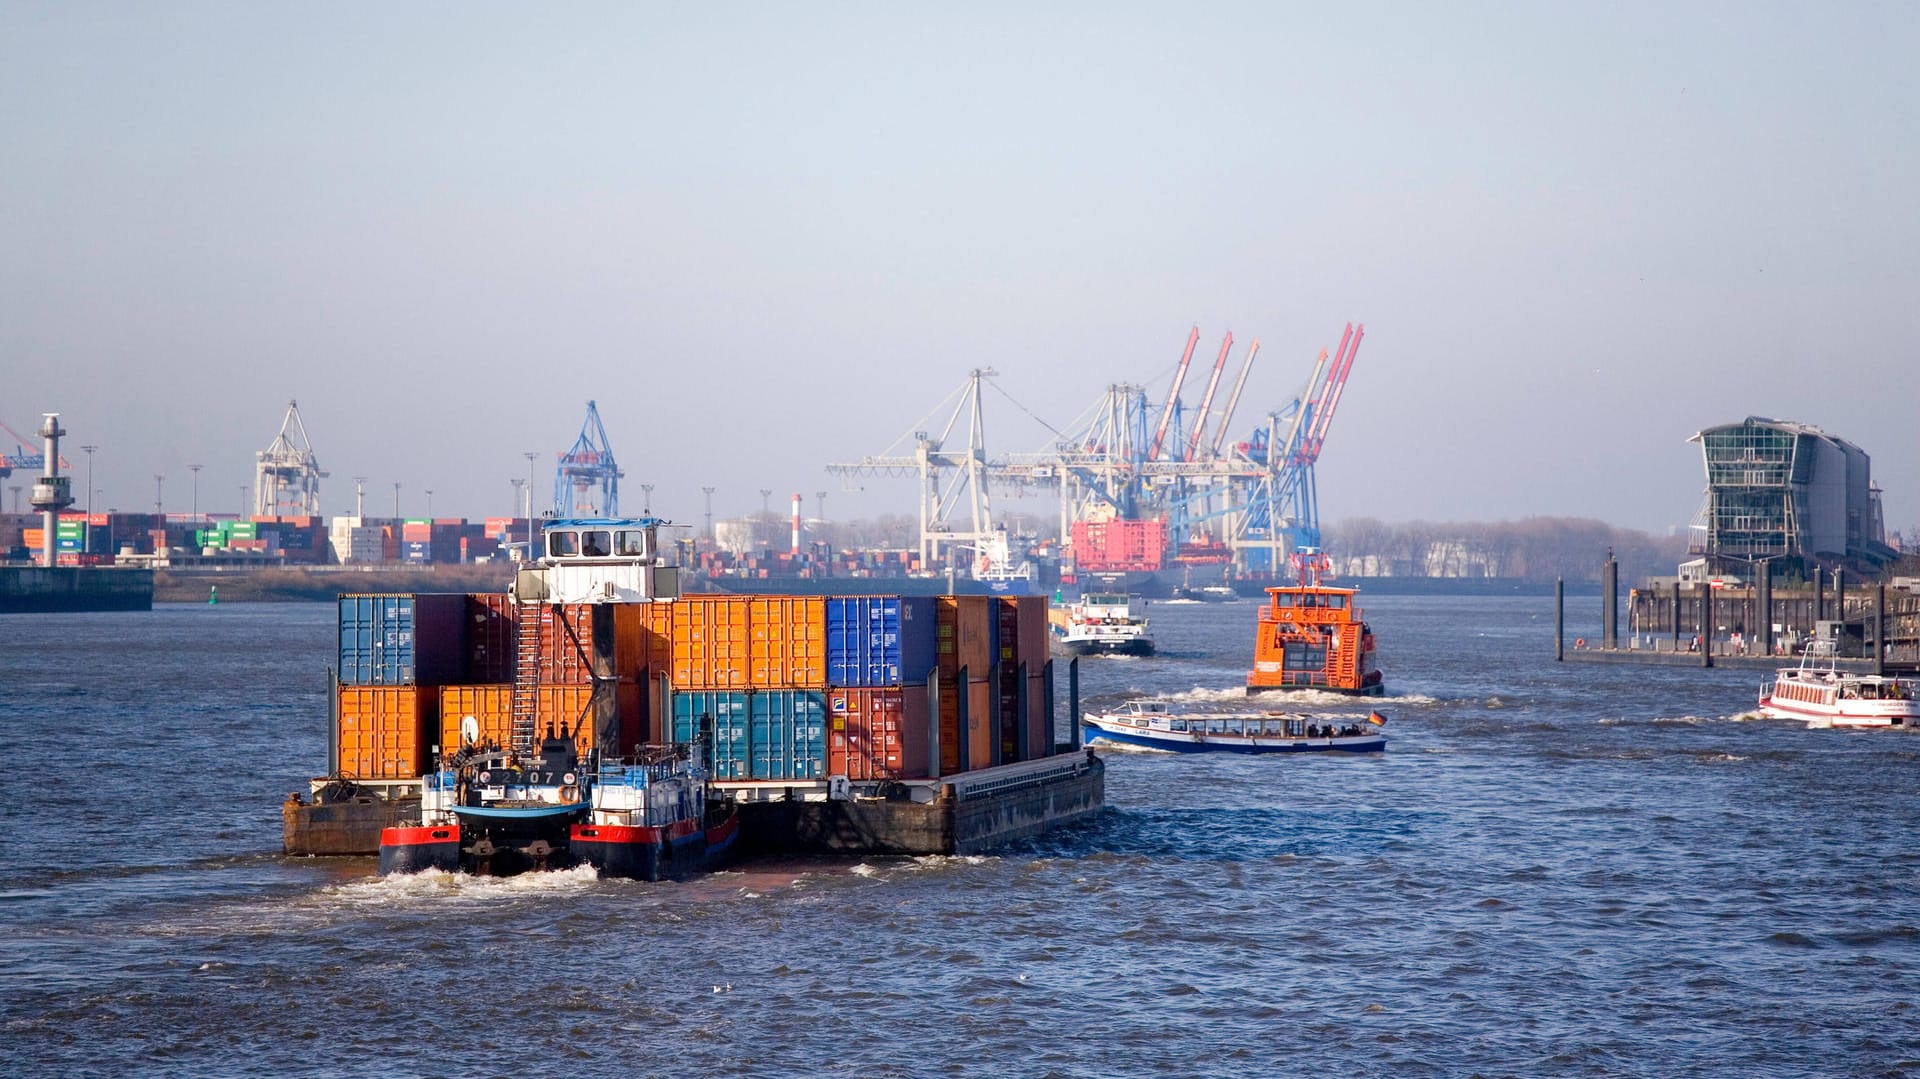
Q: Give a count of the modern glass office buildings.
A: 1